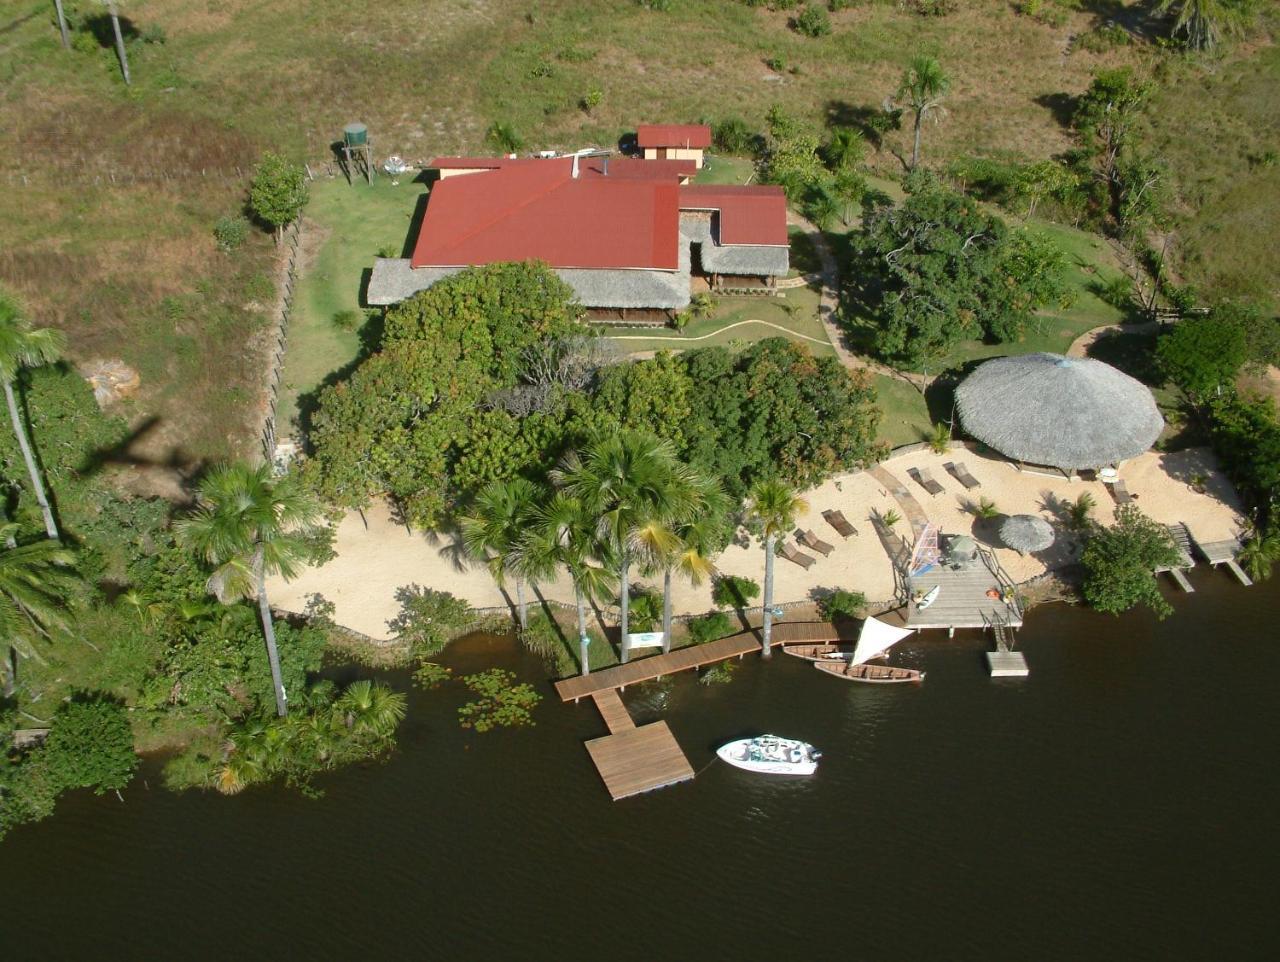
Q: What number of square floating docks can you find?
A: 2